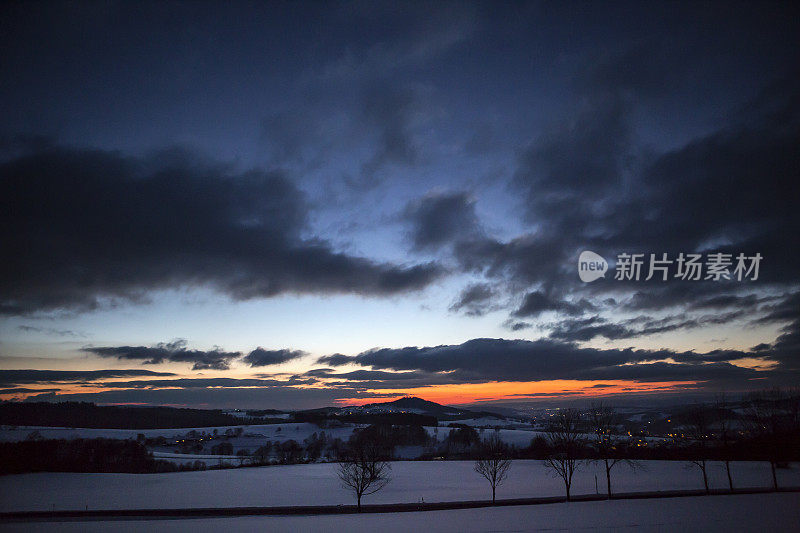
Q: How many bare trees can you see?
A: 7